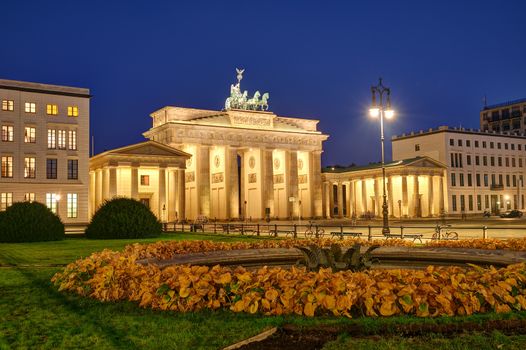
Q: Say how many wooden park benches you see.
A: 4